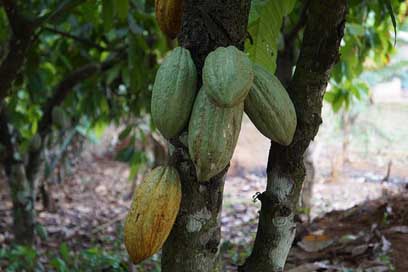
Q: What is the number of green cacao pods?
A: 4